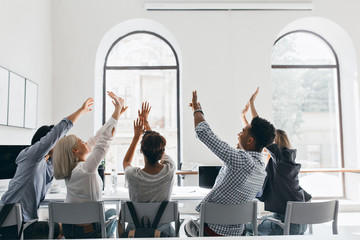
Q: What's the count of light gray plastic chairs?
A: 5